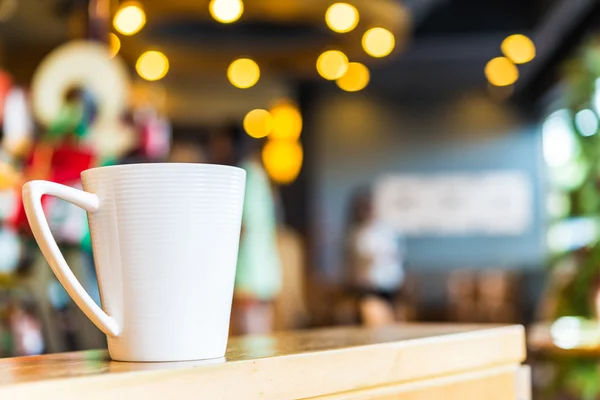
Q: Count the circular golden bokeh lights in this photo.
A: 14